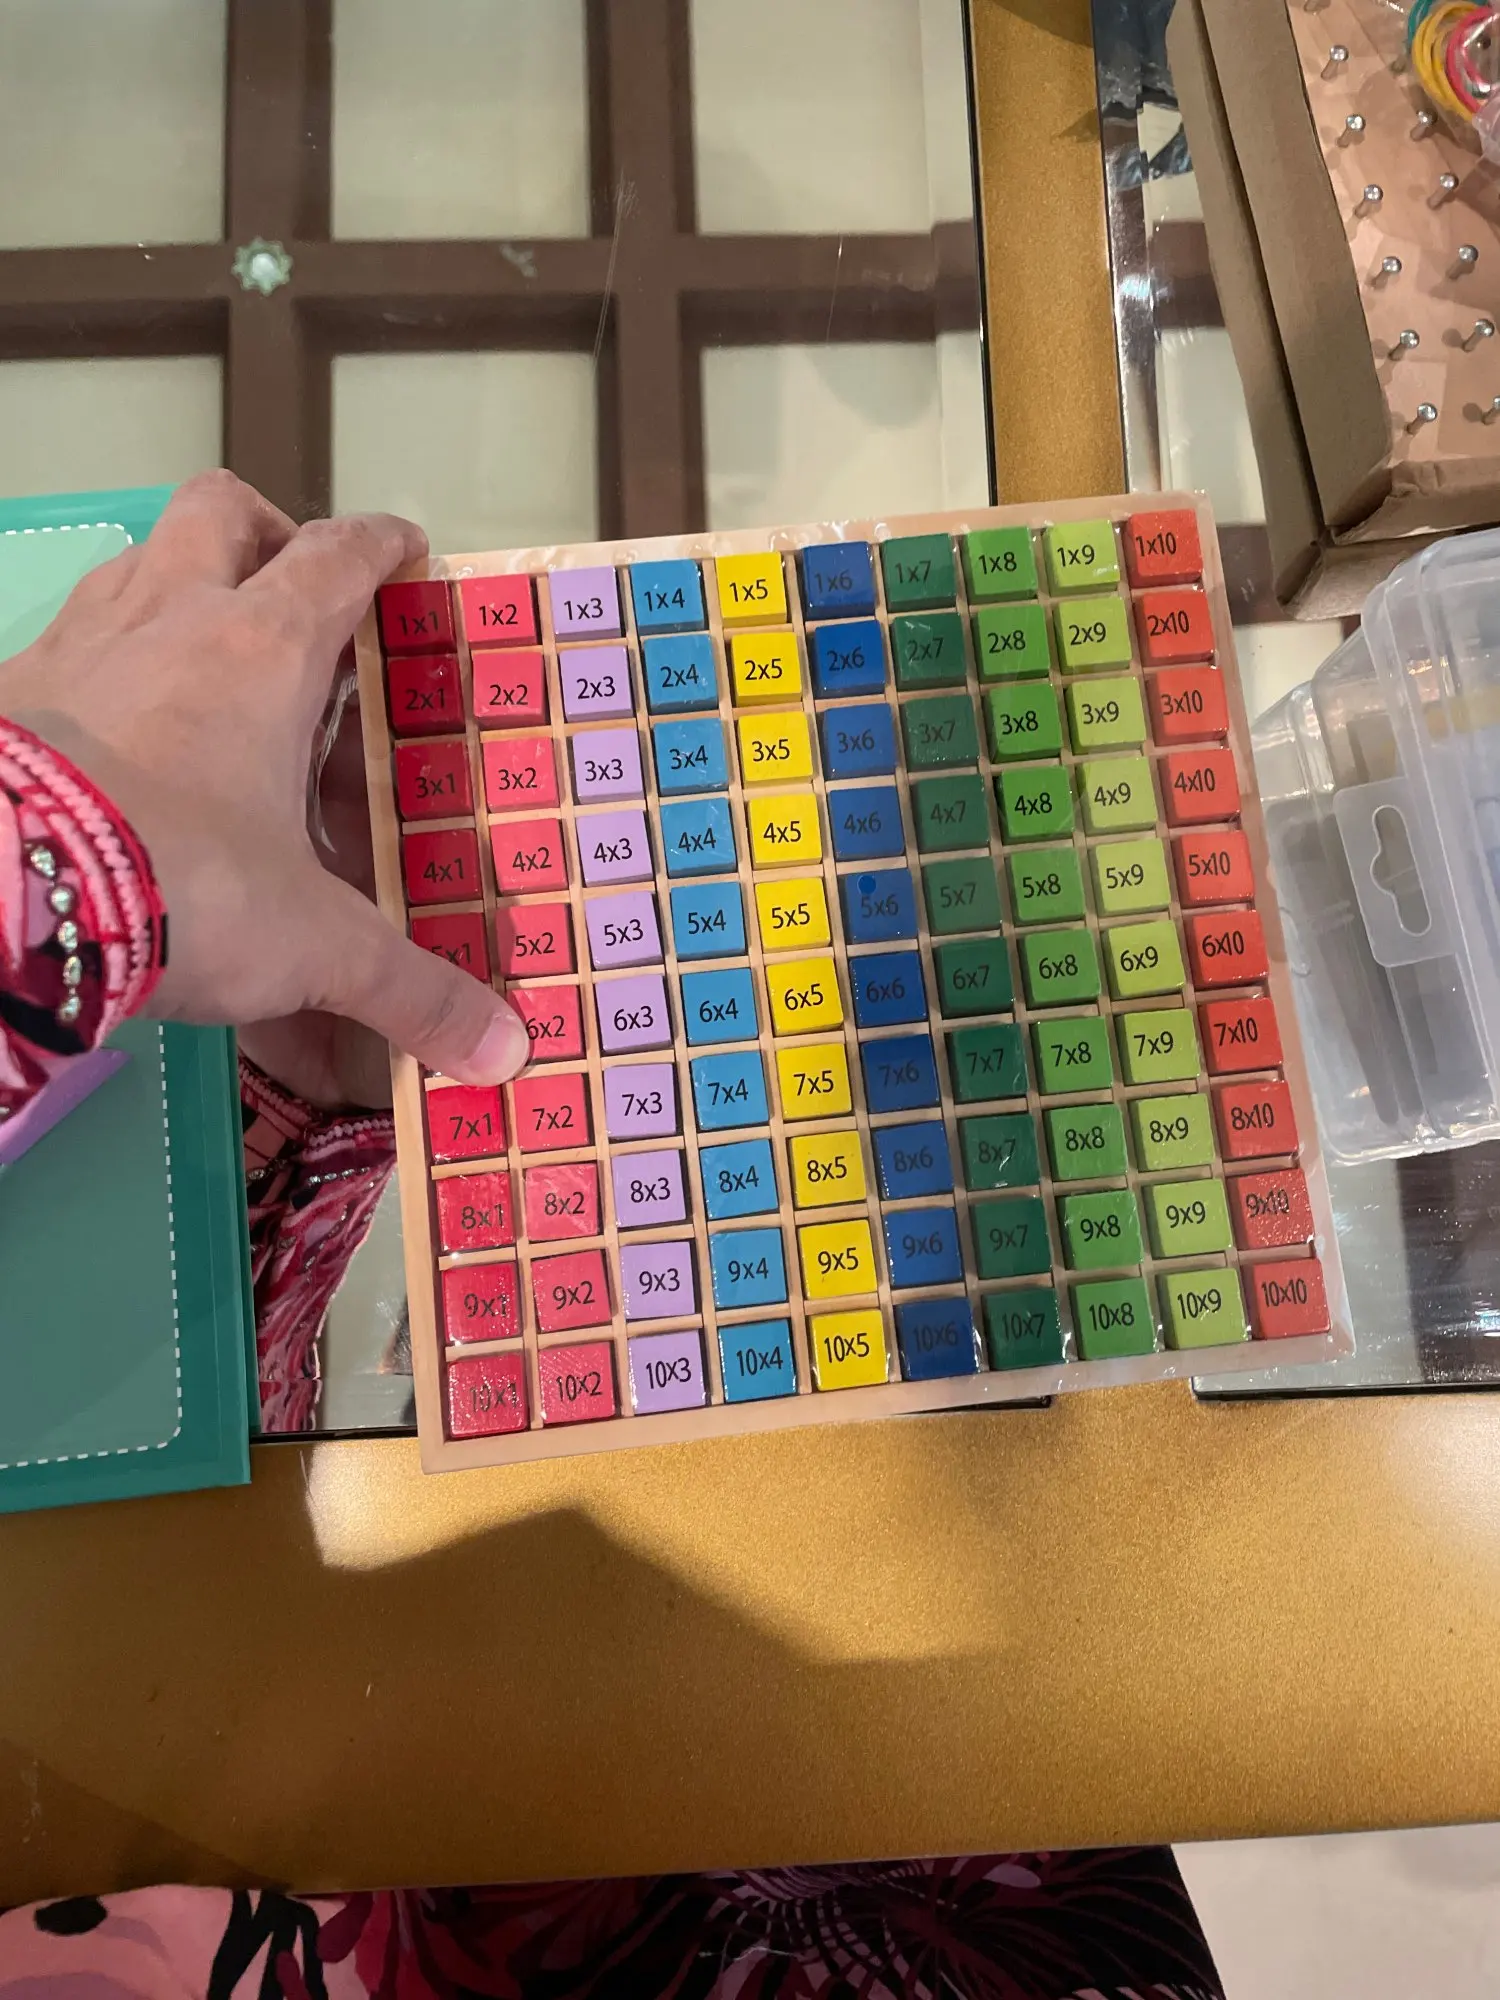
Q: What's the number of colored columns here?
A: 10